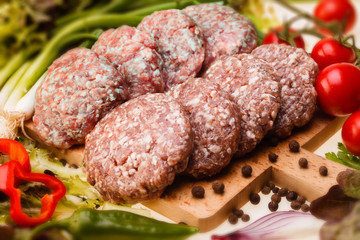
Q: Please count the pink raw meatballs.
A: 8